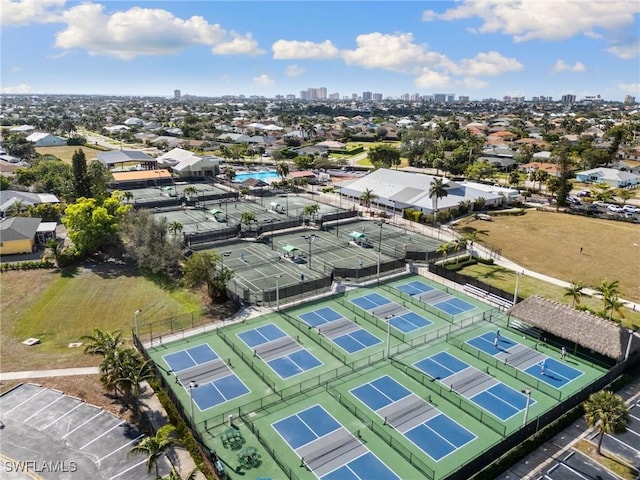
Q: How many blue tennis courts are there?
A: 9